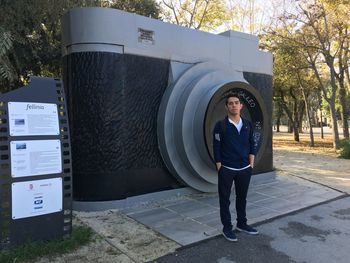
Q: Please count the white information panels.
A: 3